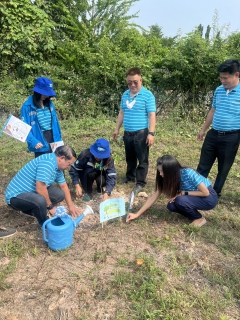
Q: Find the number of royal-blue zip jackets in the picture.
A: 1